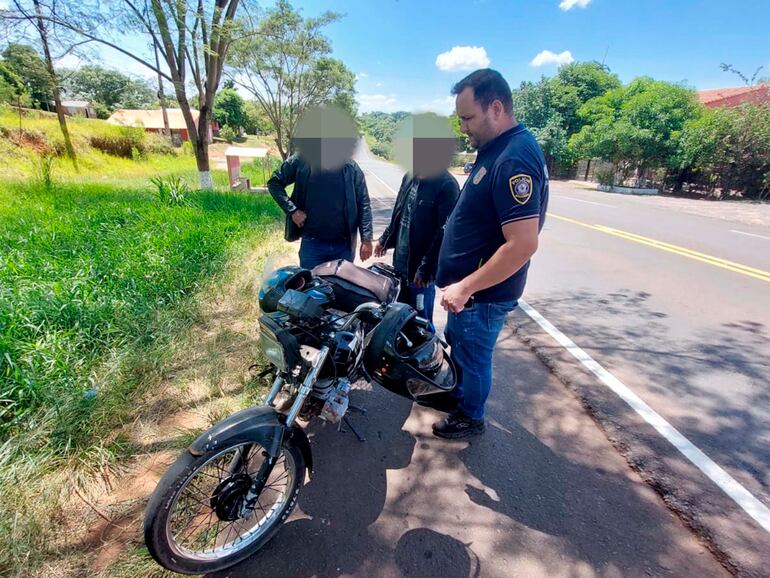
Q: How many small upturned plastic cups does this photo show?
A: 0